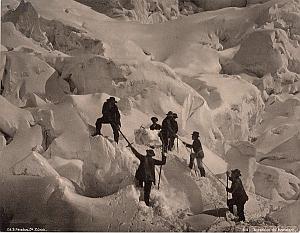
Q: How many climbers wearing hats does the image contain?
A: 7